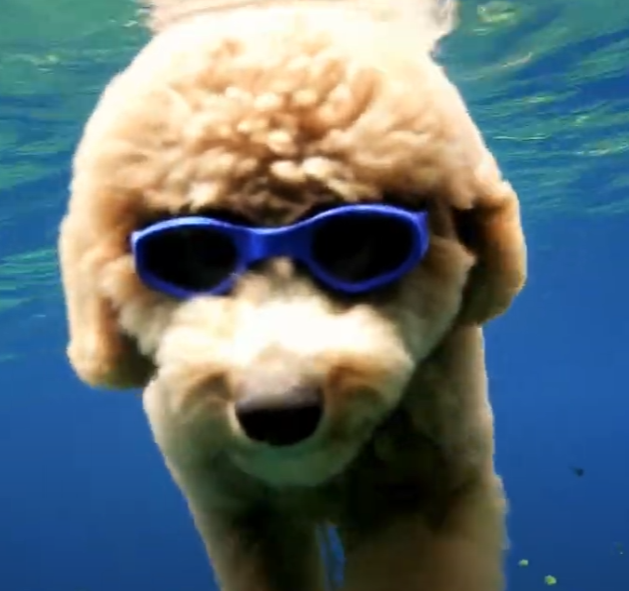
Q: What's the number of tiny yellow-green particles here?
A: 2